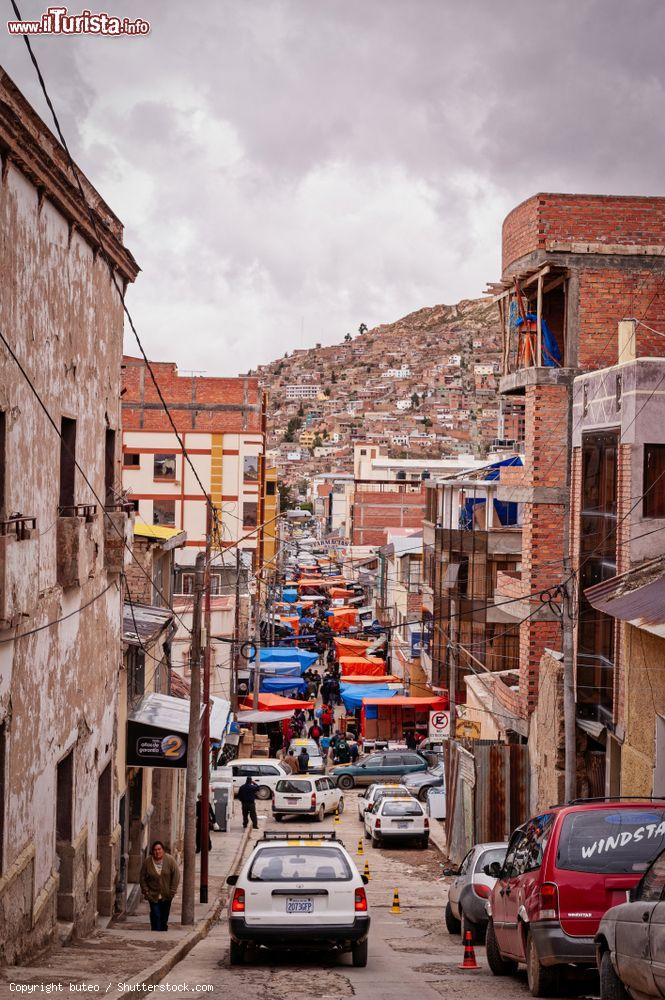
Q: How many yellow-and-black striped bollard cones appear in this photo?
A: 4